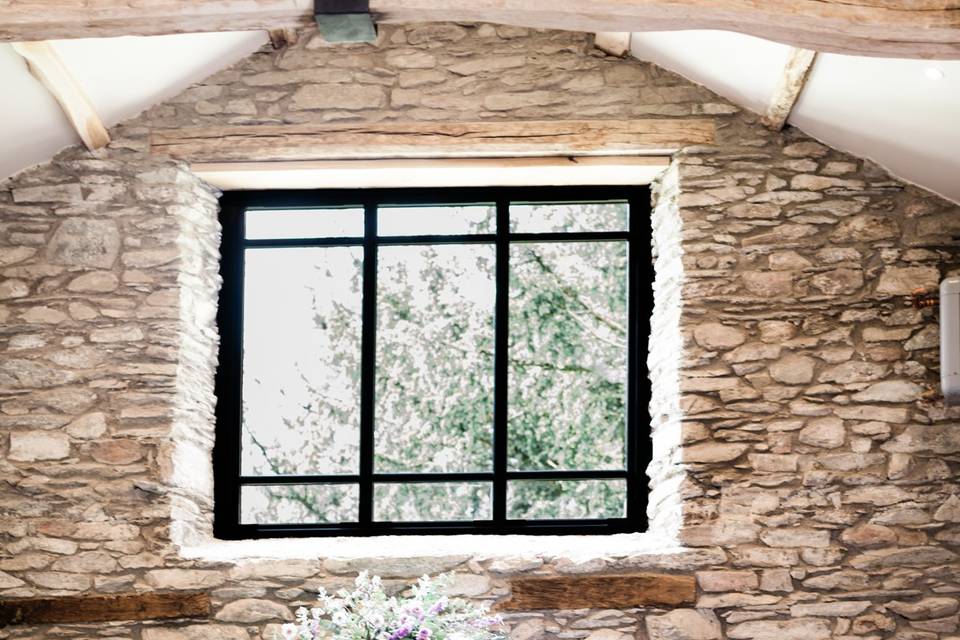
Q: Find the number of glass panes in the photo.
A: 9